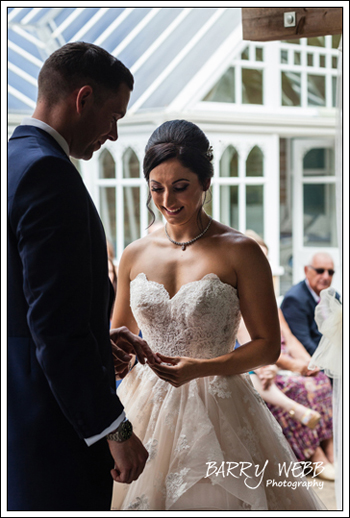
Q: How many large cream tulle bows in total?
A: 1